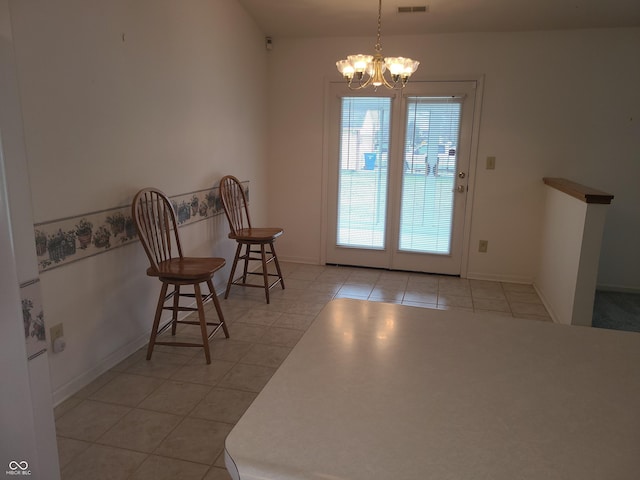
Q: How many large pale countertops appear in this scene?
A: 1